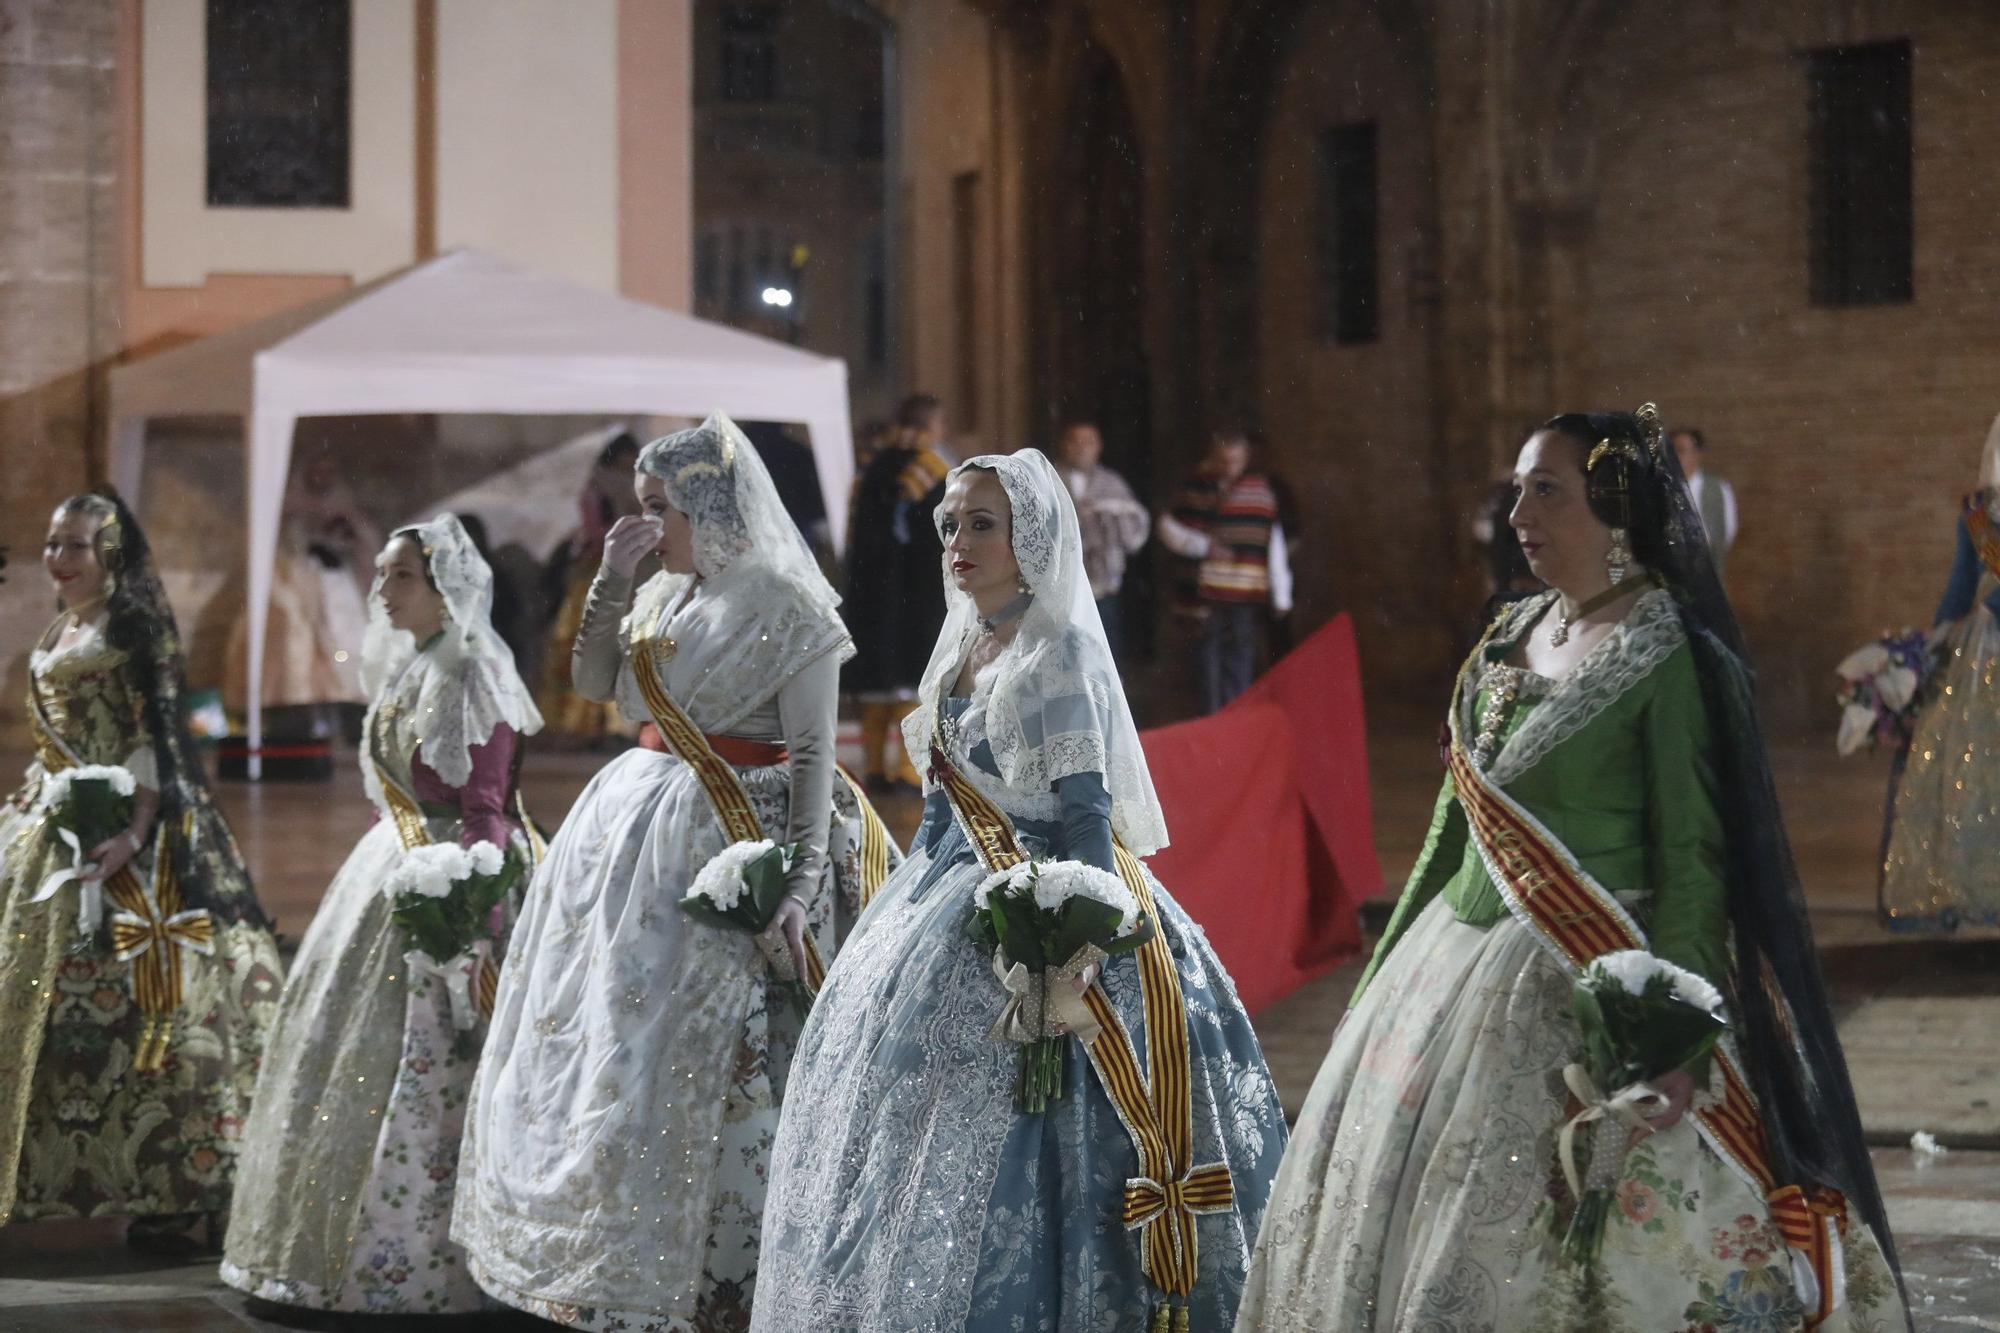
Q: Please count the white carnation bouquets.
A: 5